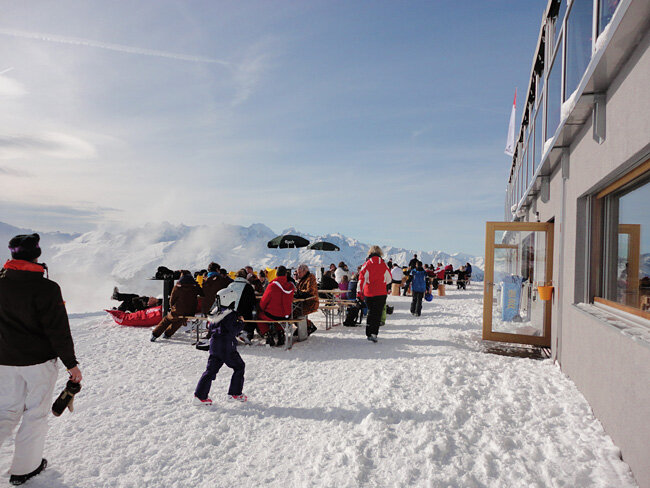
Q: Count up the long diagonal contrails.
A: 1